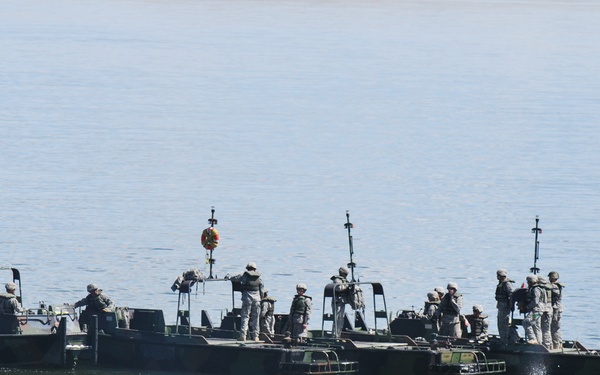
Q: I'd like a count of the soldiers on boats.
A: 14